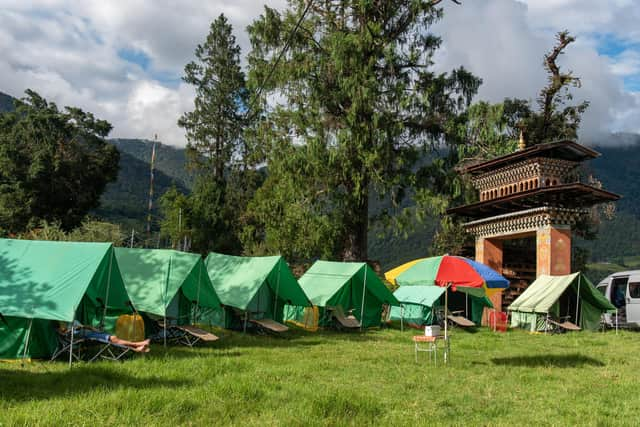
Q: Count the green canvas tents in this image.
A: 6